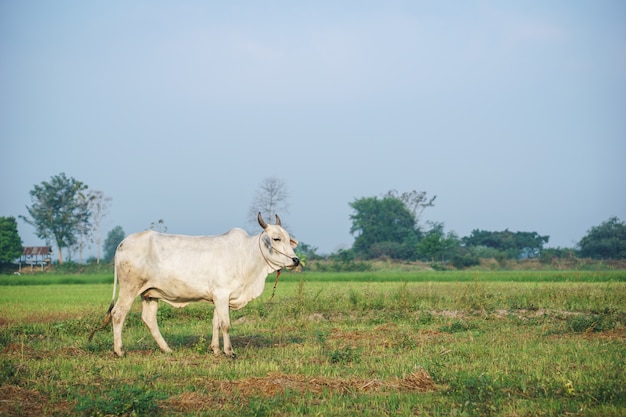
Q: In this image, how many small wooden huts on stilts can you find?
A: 1